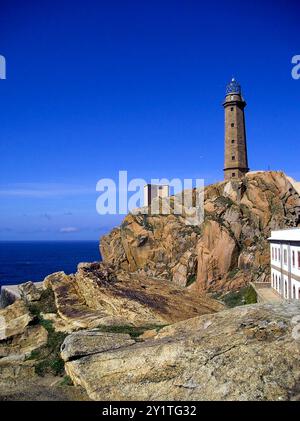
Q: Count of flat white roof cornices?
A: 1